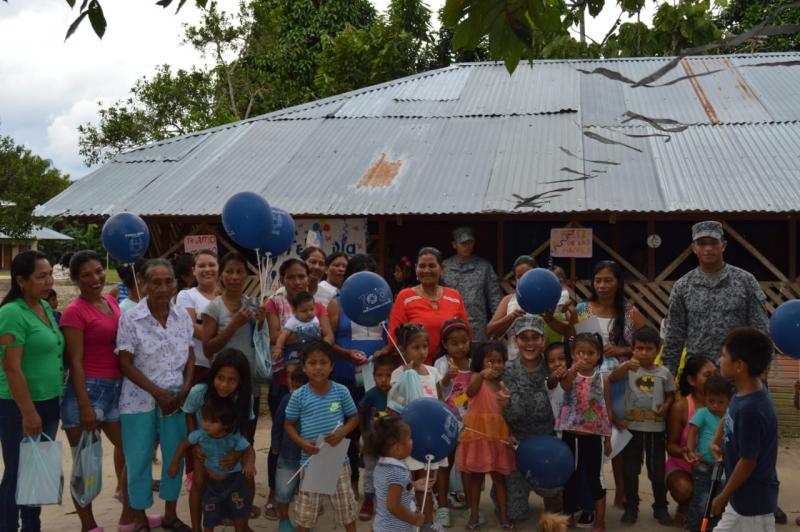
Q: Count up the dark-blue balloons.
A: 8